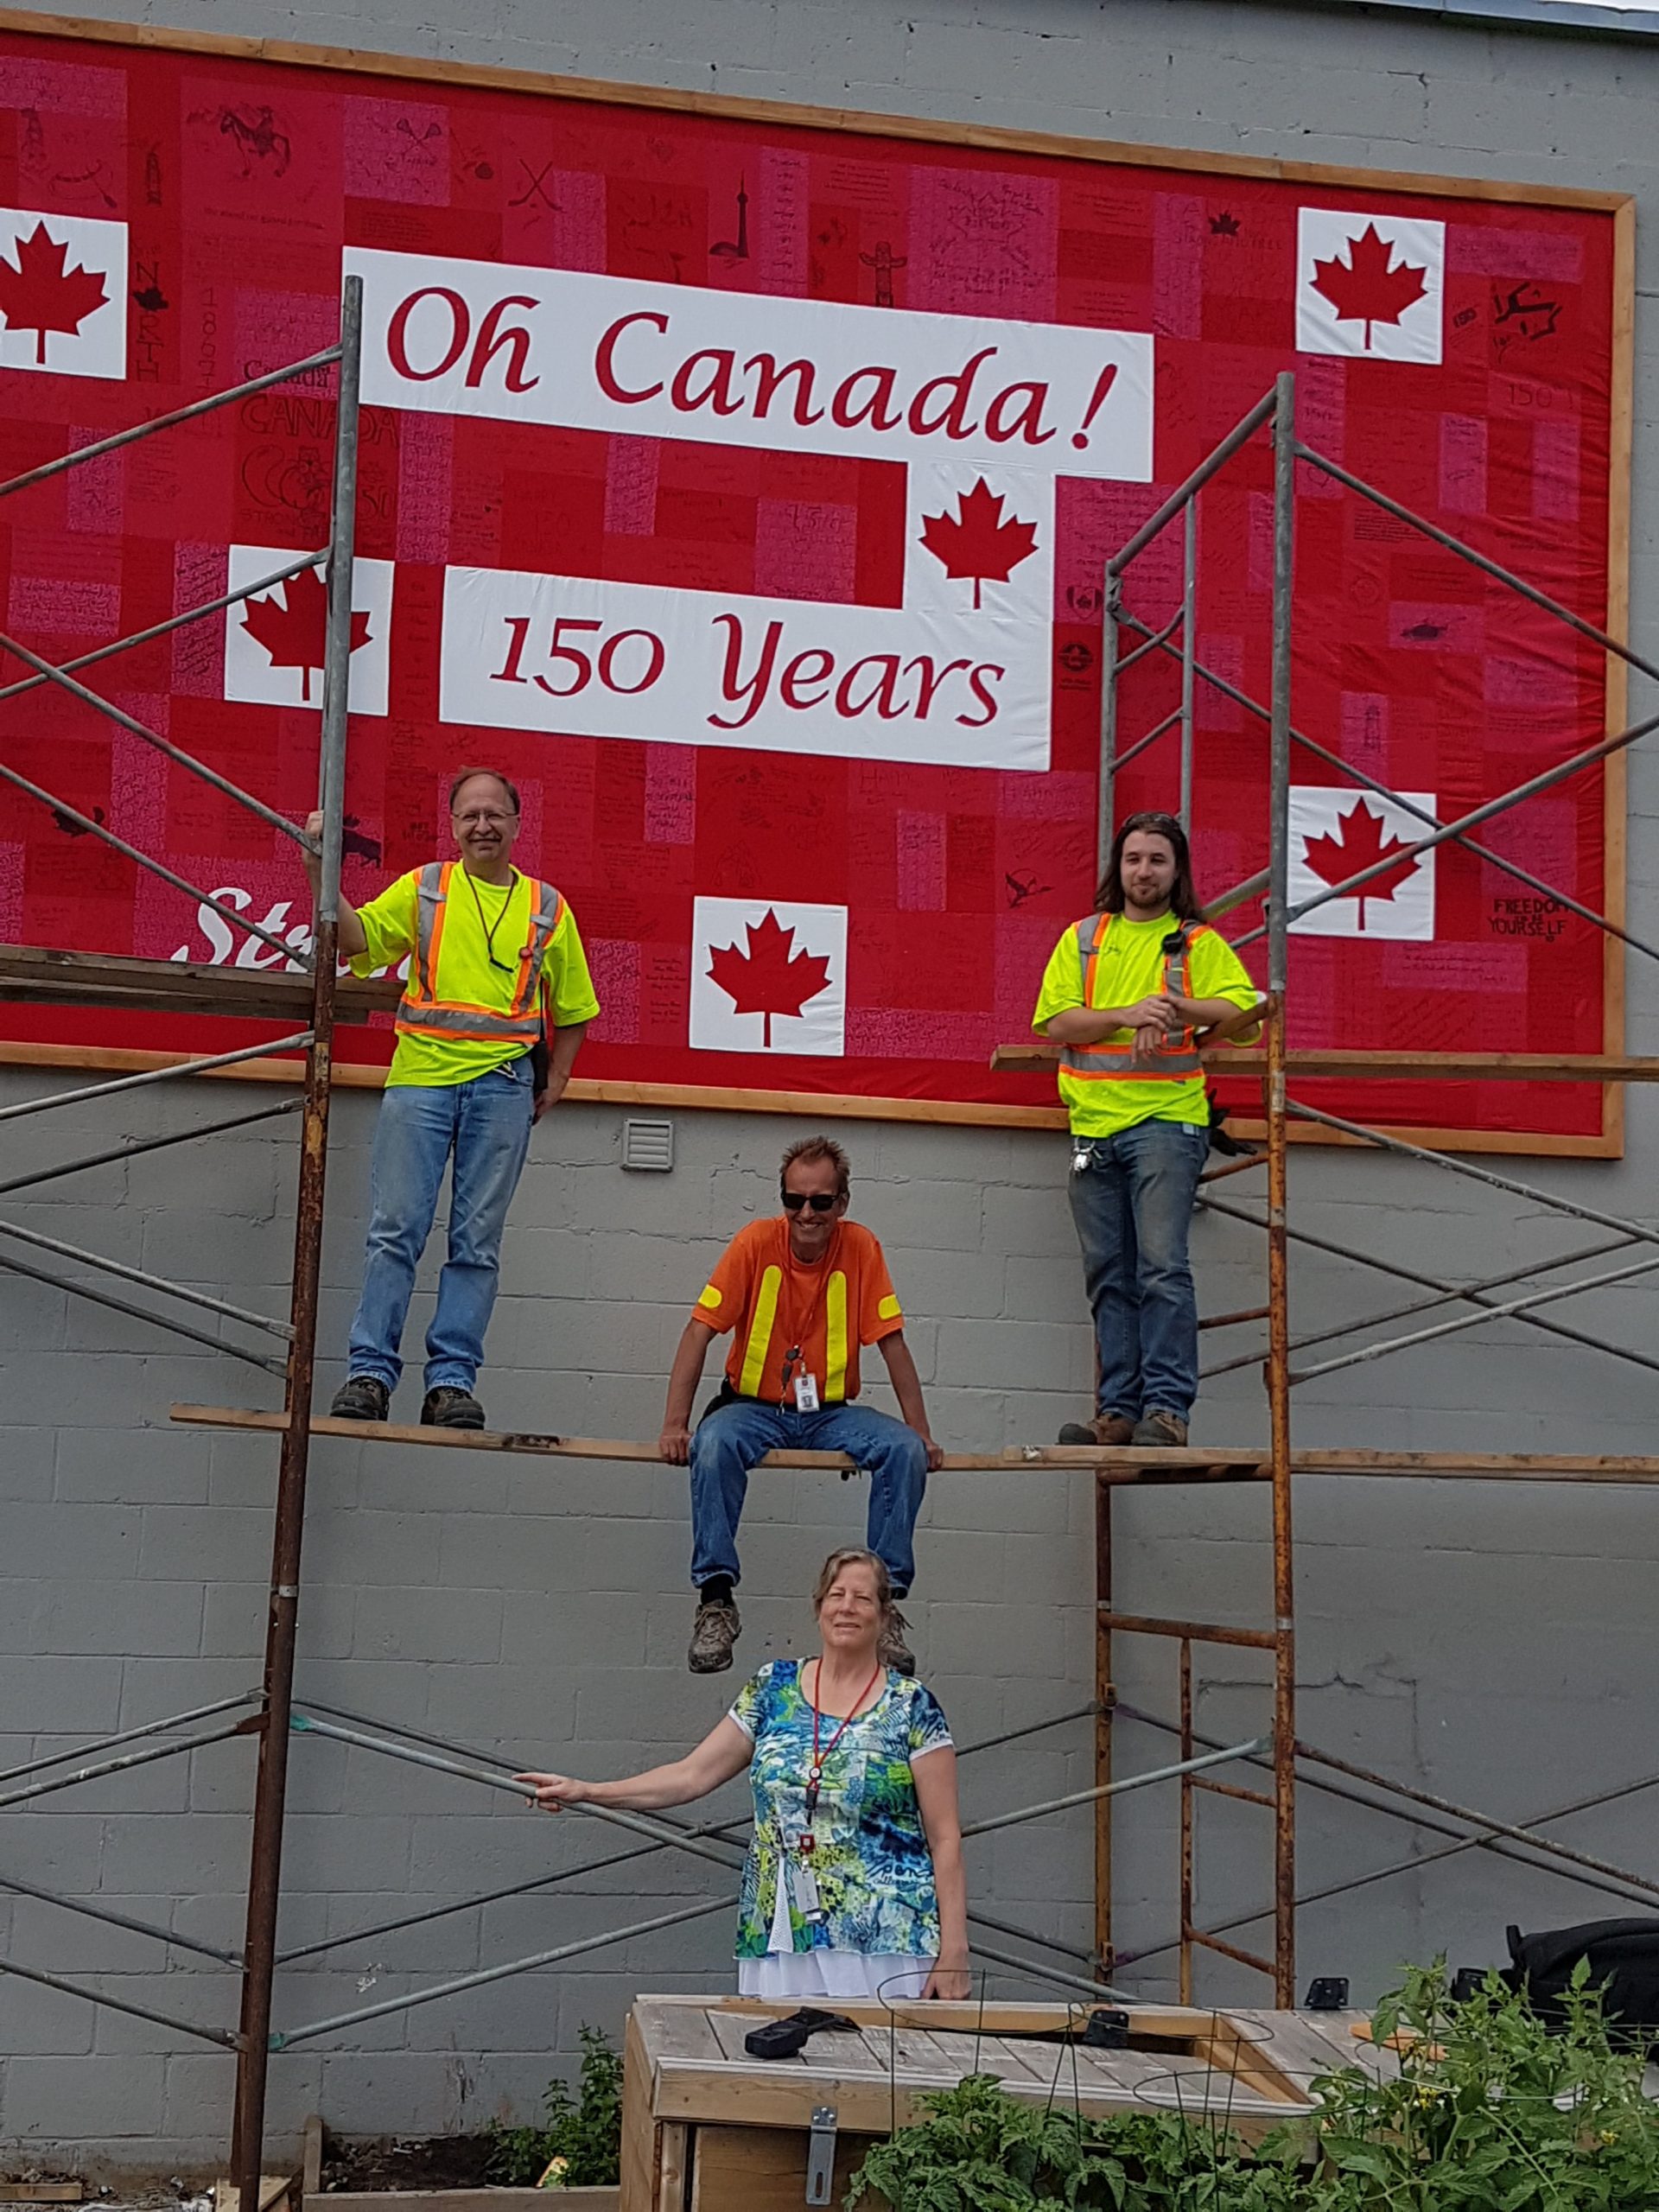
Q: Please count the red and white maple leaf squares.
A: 6